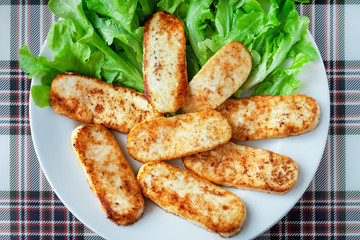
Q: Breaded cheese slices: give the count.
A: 8